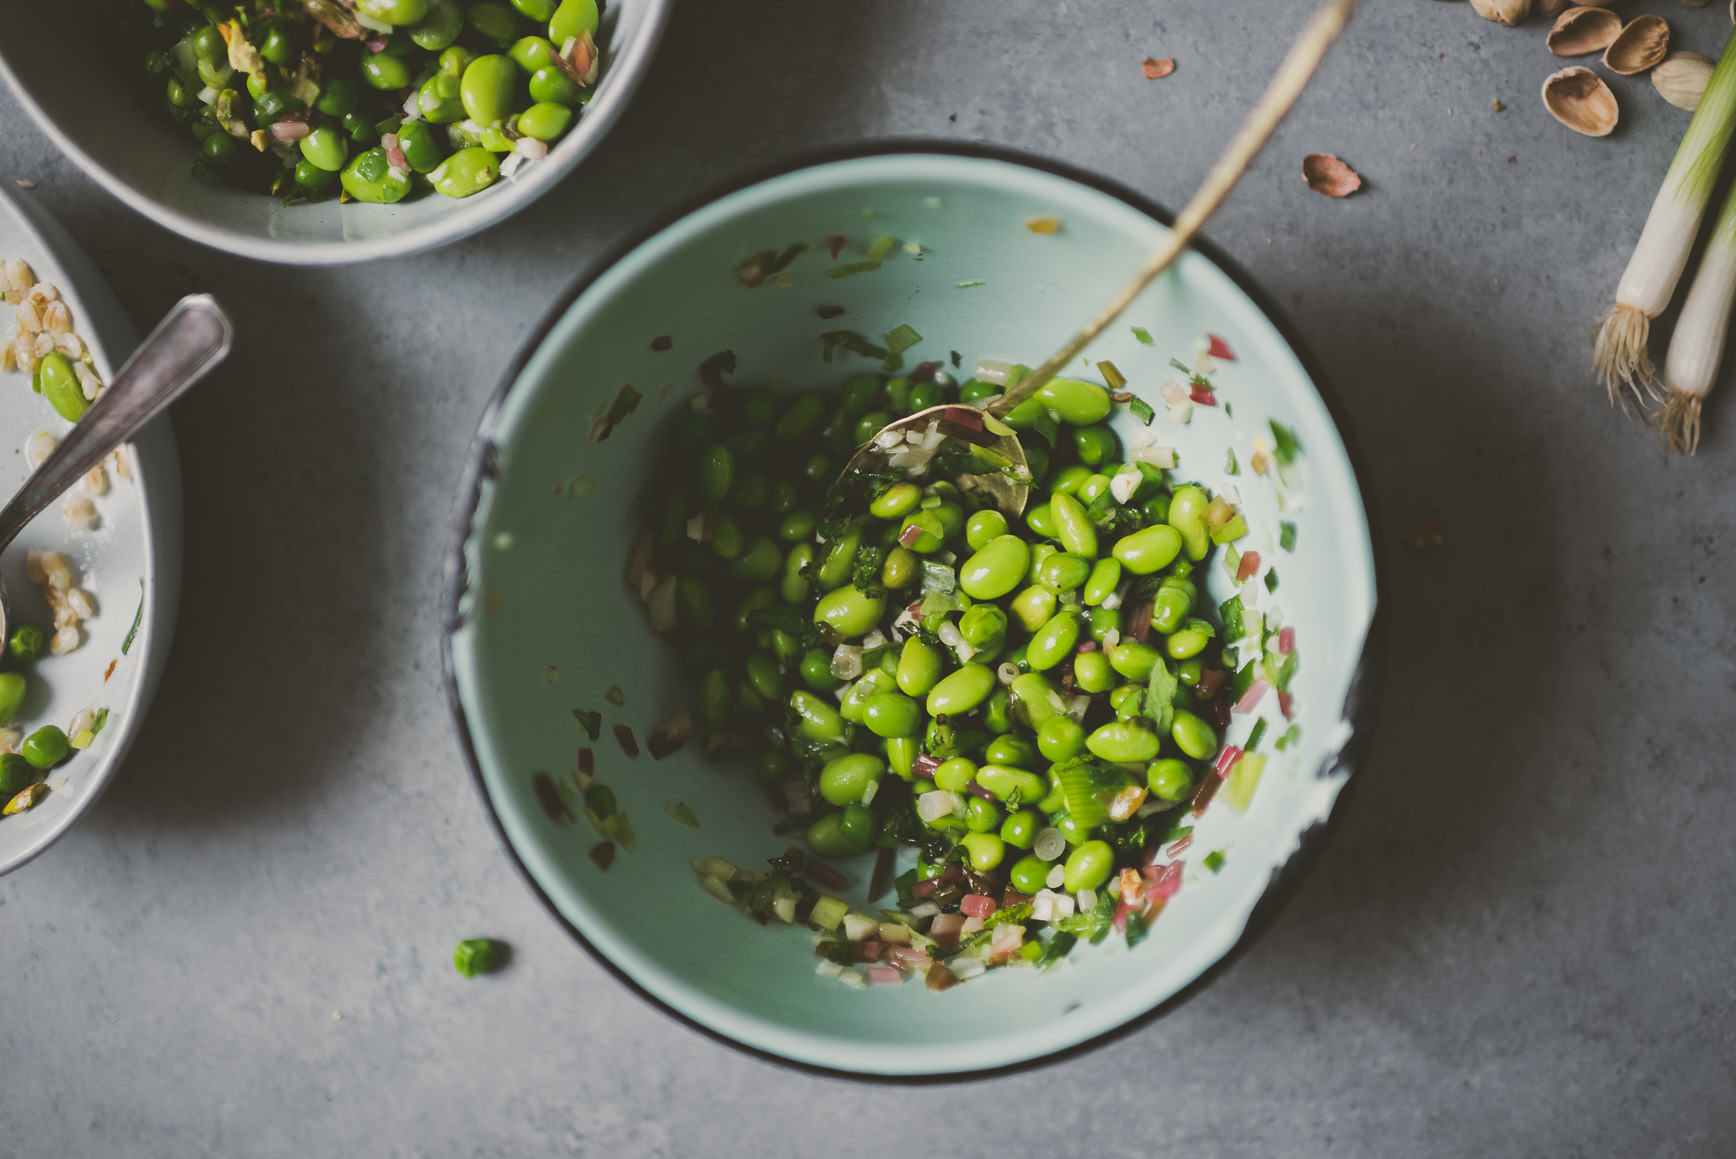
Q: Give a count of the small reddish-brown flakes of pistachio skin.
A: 2